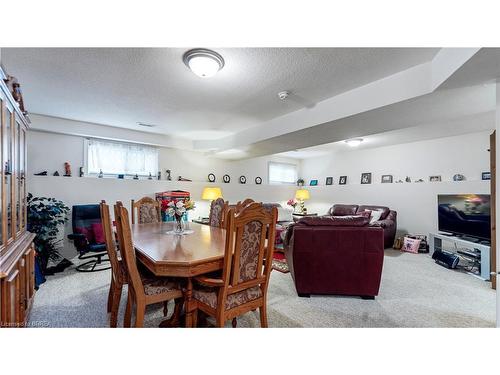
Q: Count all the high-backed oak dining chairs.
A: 6